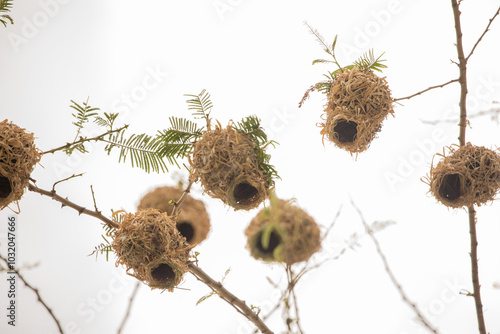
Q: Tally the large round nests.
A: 7